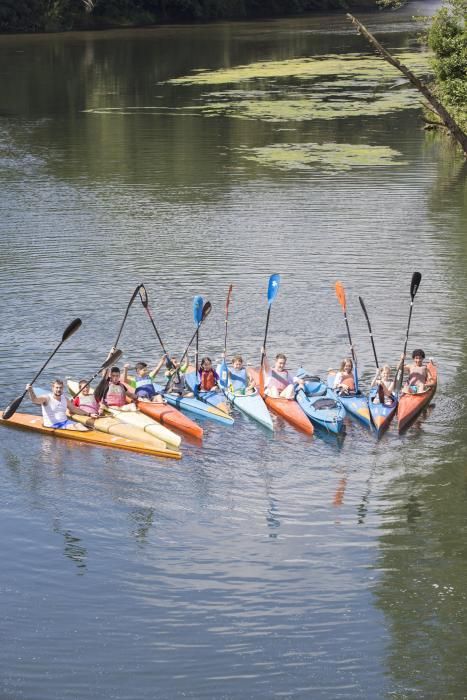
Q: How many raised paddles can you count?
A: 11